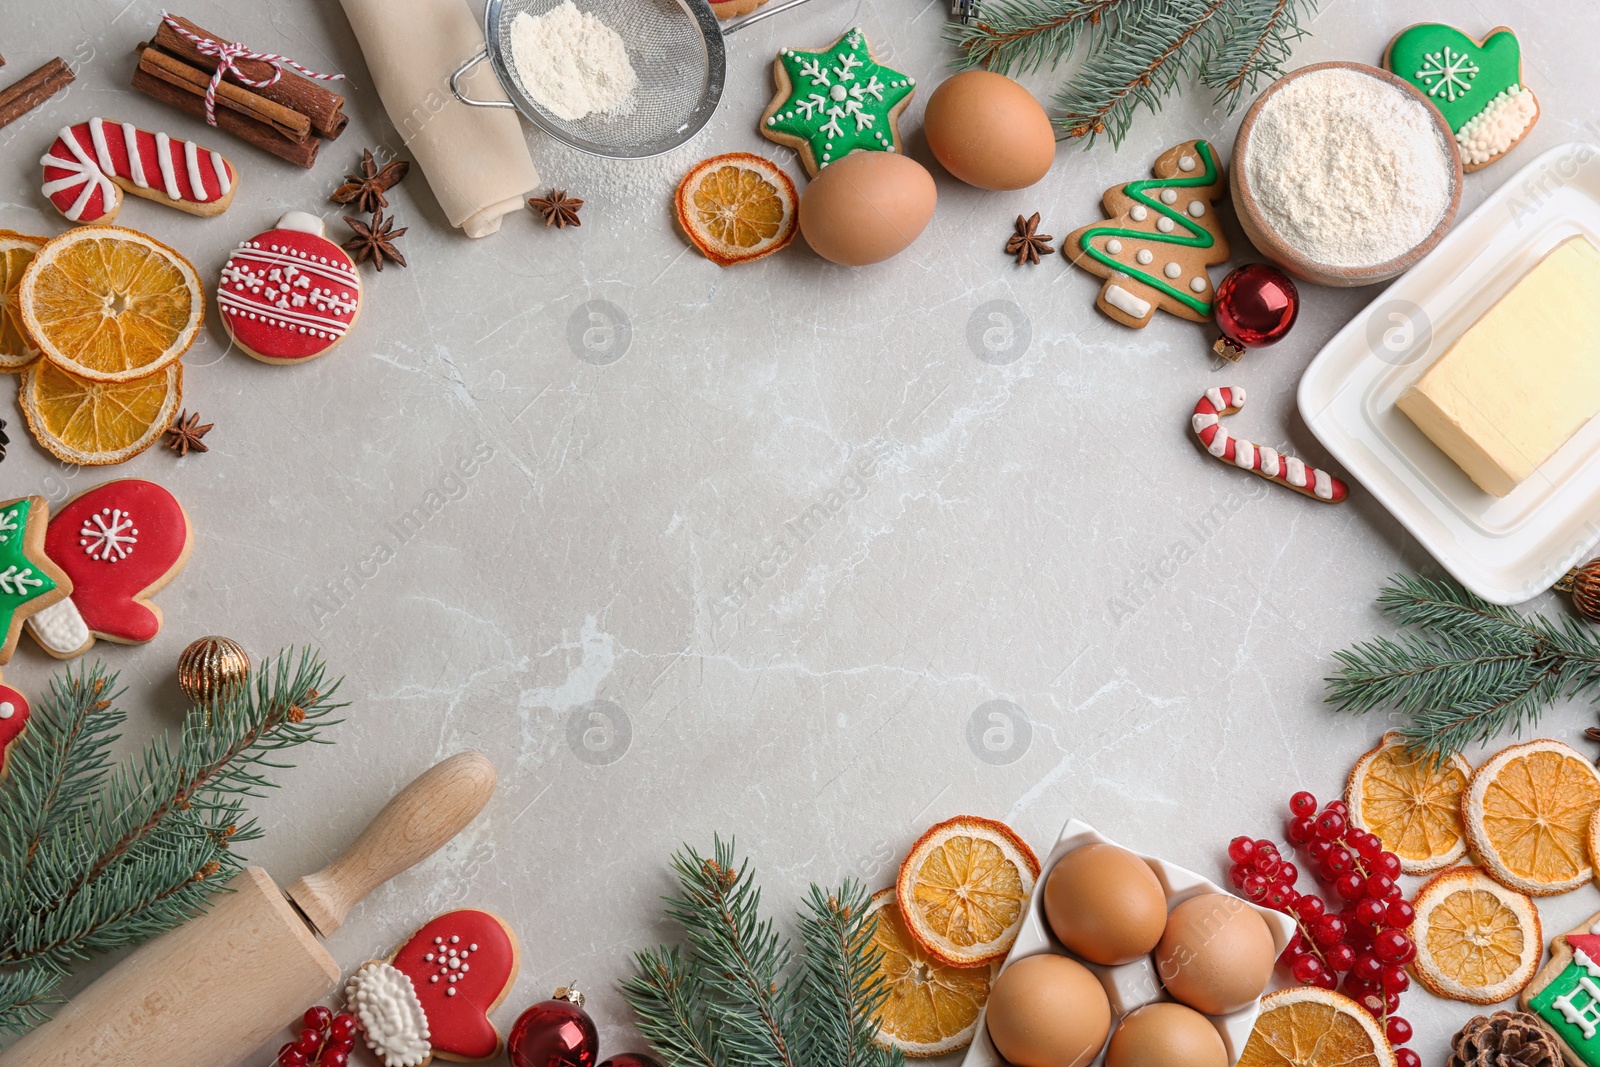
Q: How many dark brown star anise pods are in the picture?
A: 5